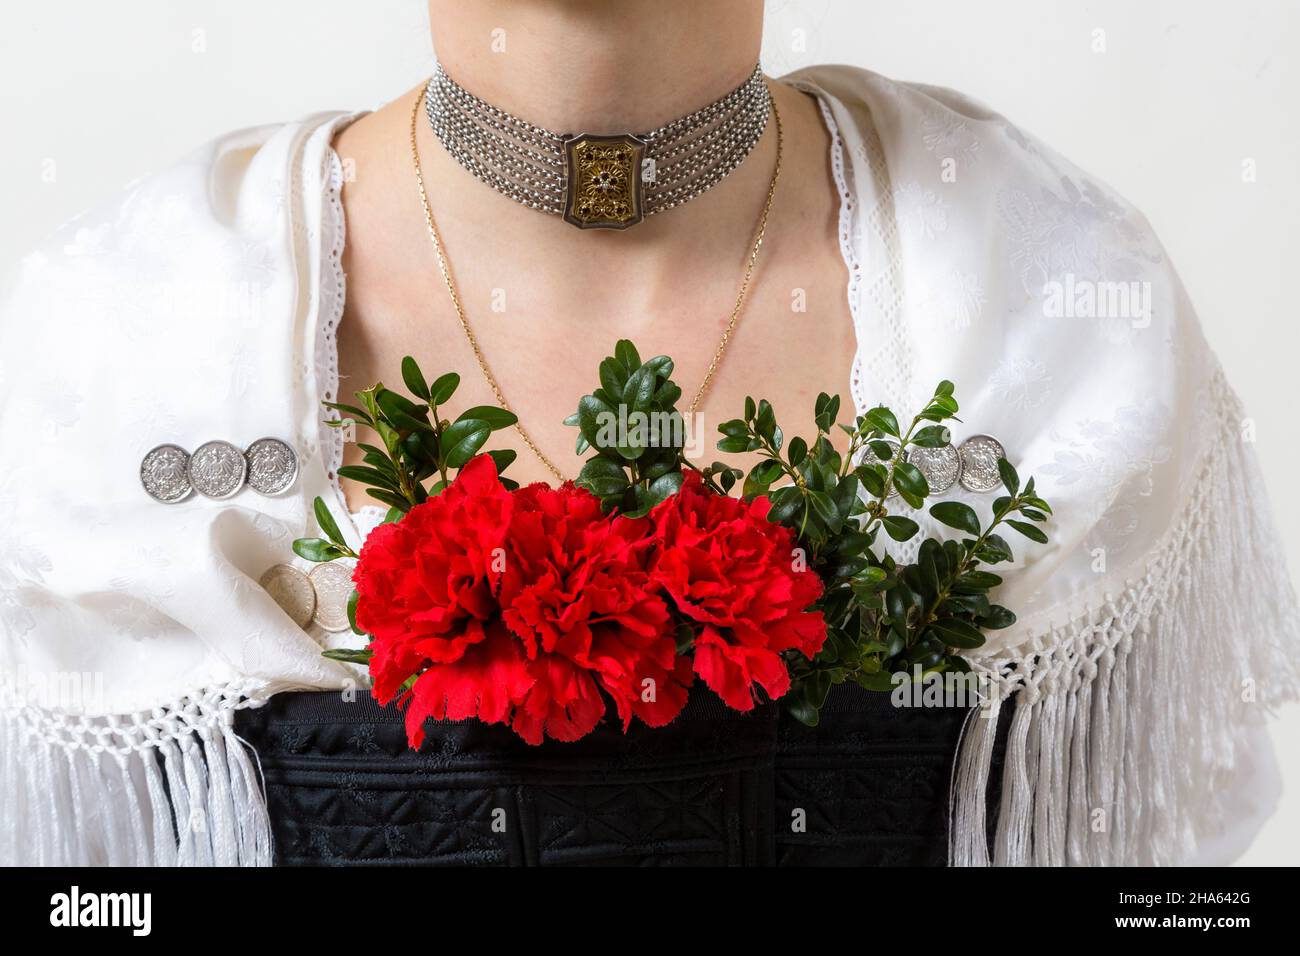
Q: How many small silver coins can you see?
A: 8